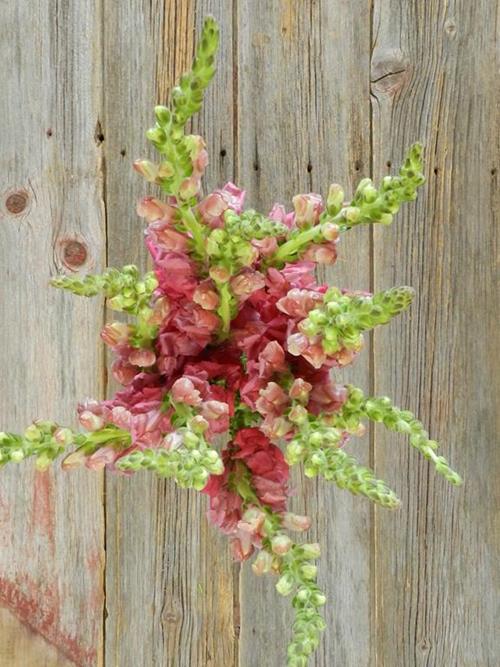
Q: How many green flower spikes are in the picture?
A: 10